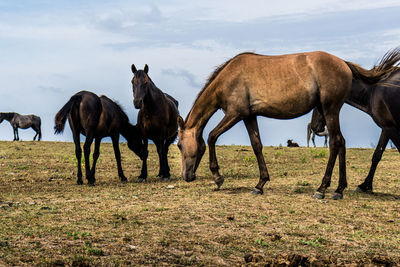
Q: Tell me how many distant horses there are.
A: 2